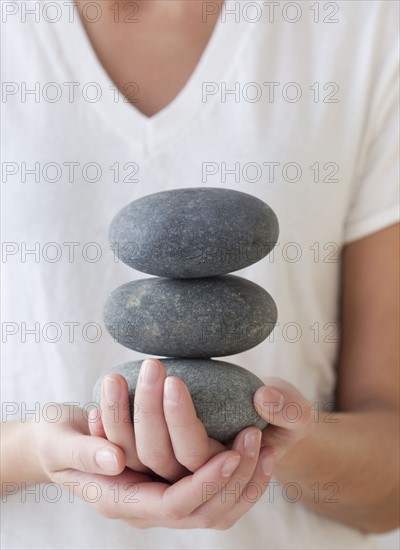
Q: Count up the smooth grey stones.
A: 3